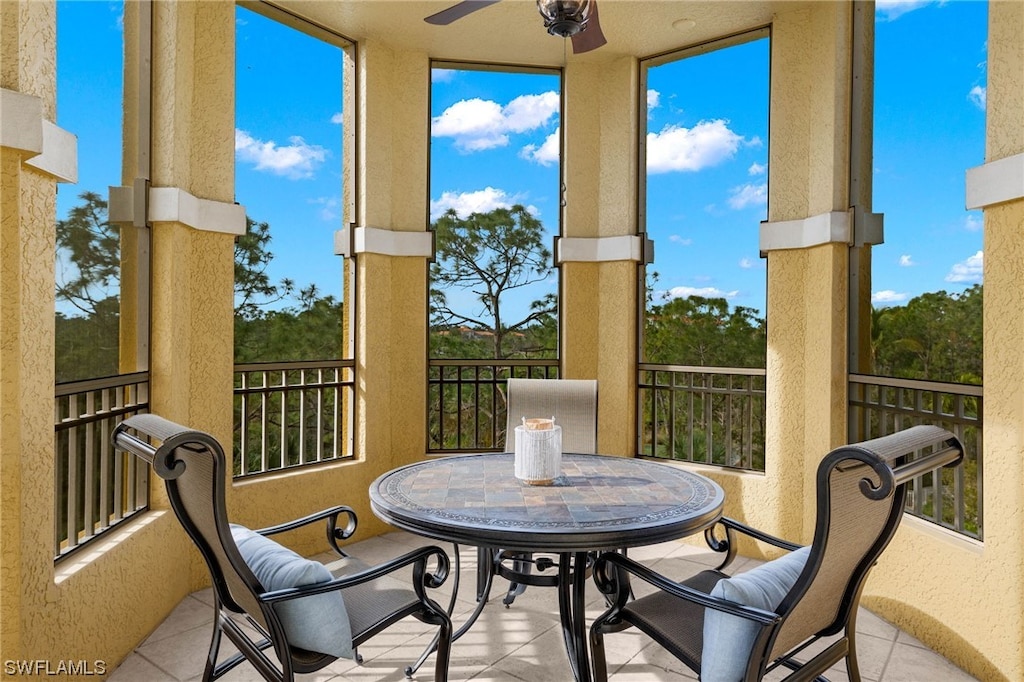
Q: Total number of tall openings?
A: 5